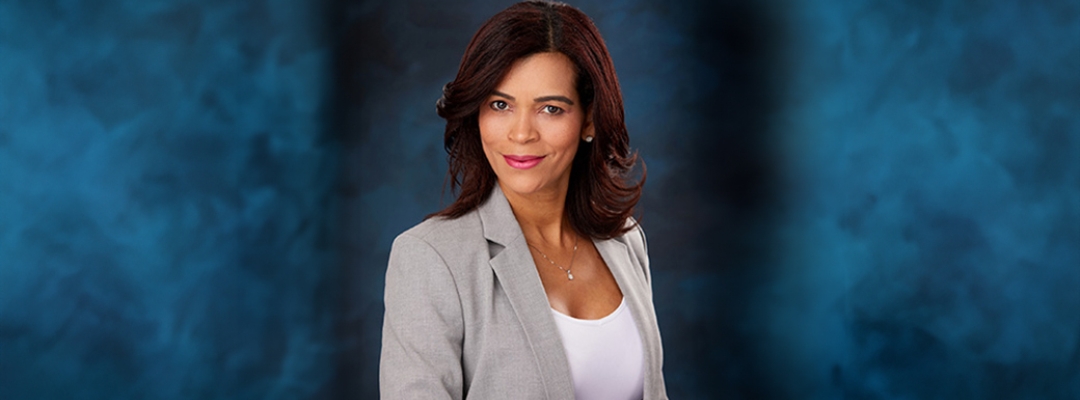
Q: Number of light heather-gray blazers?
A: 1